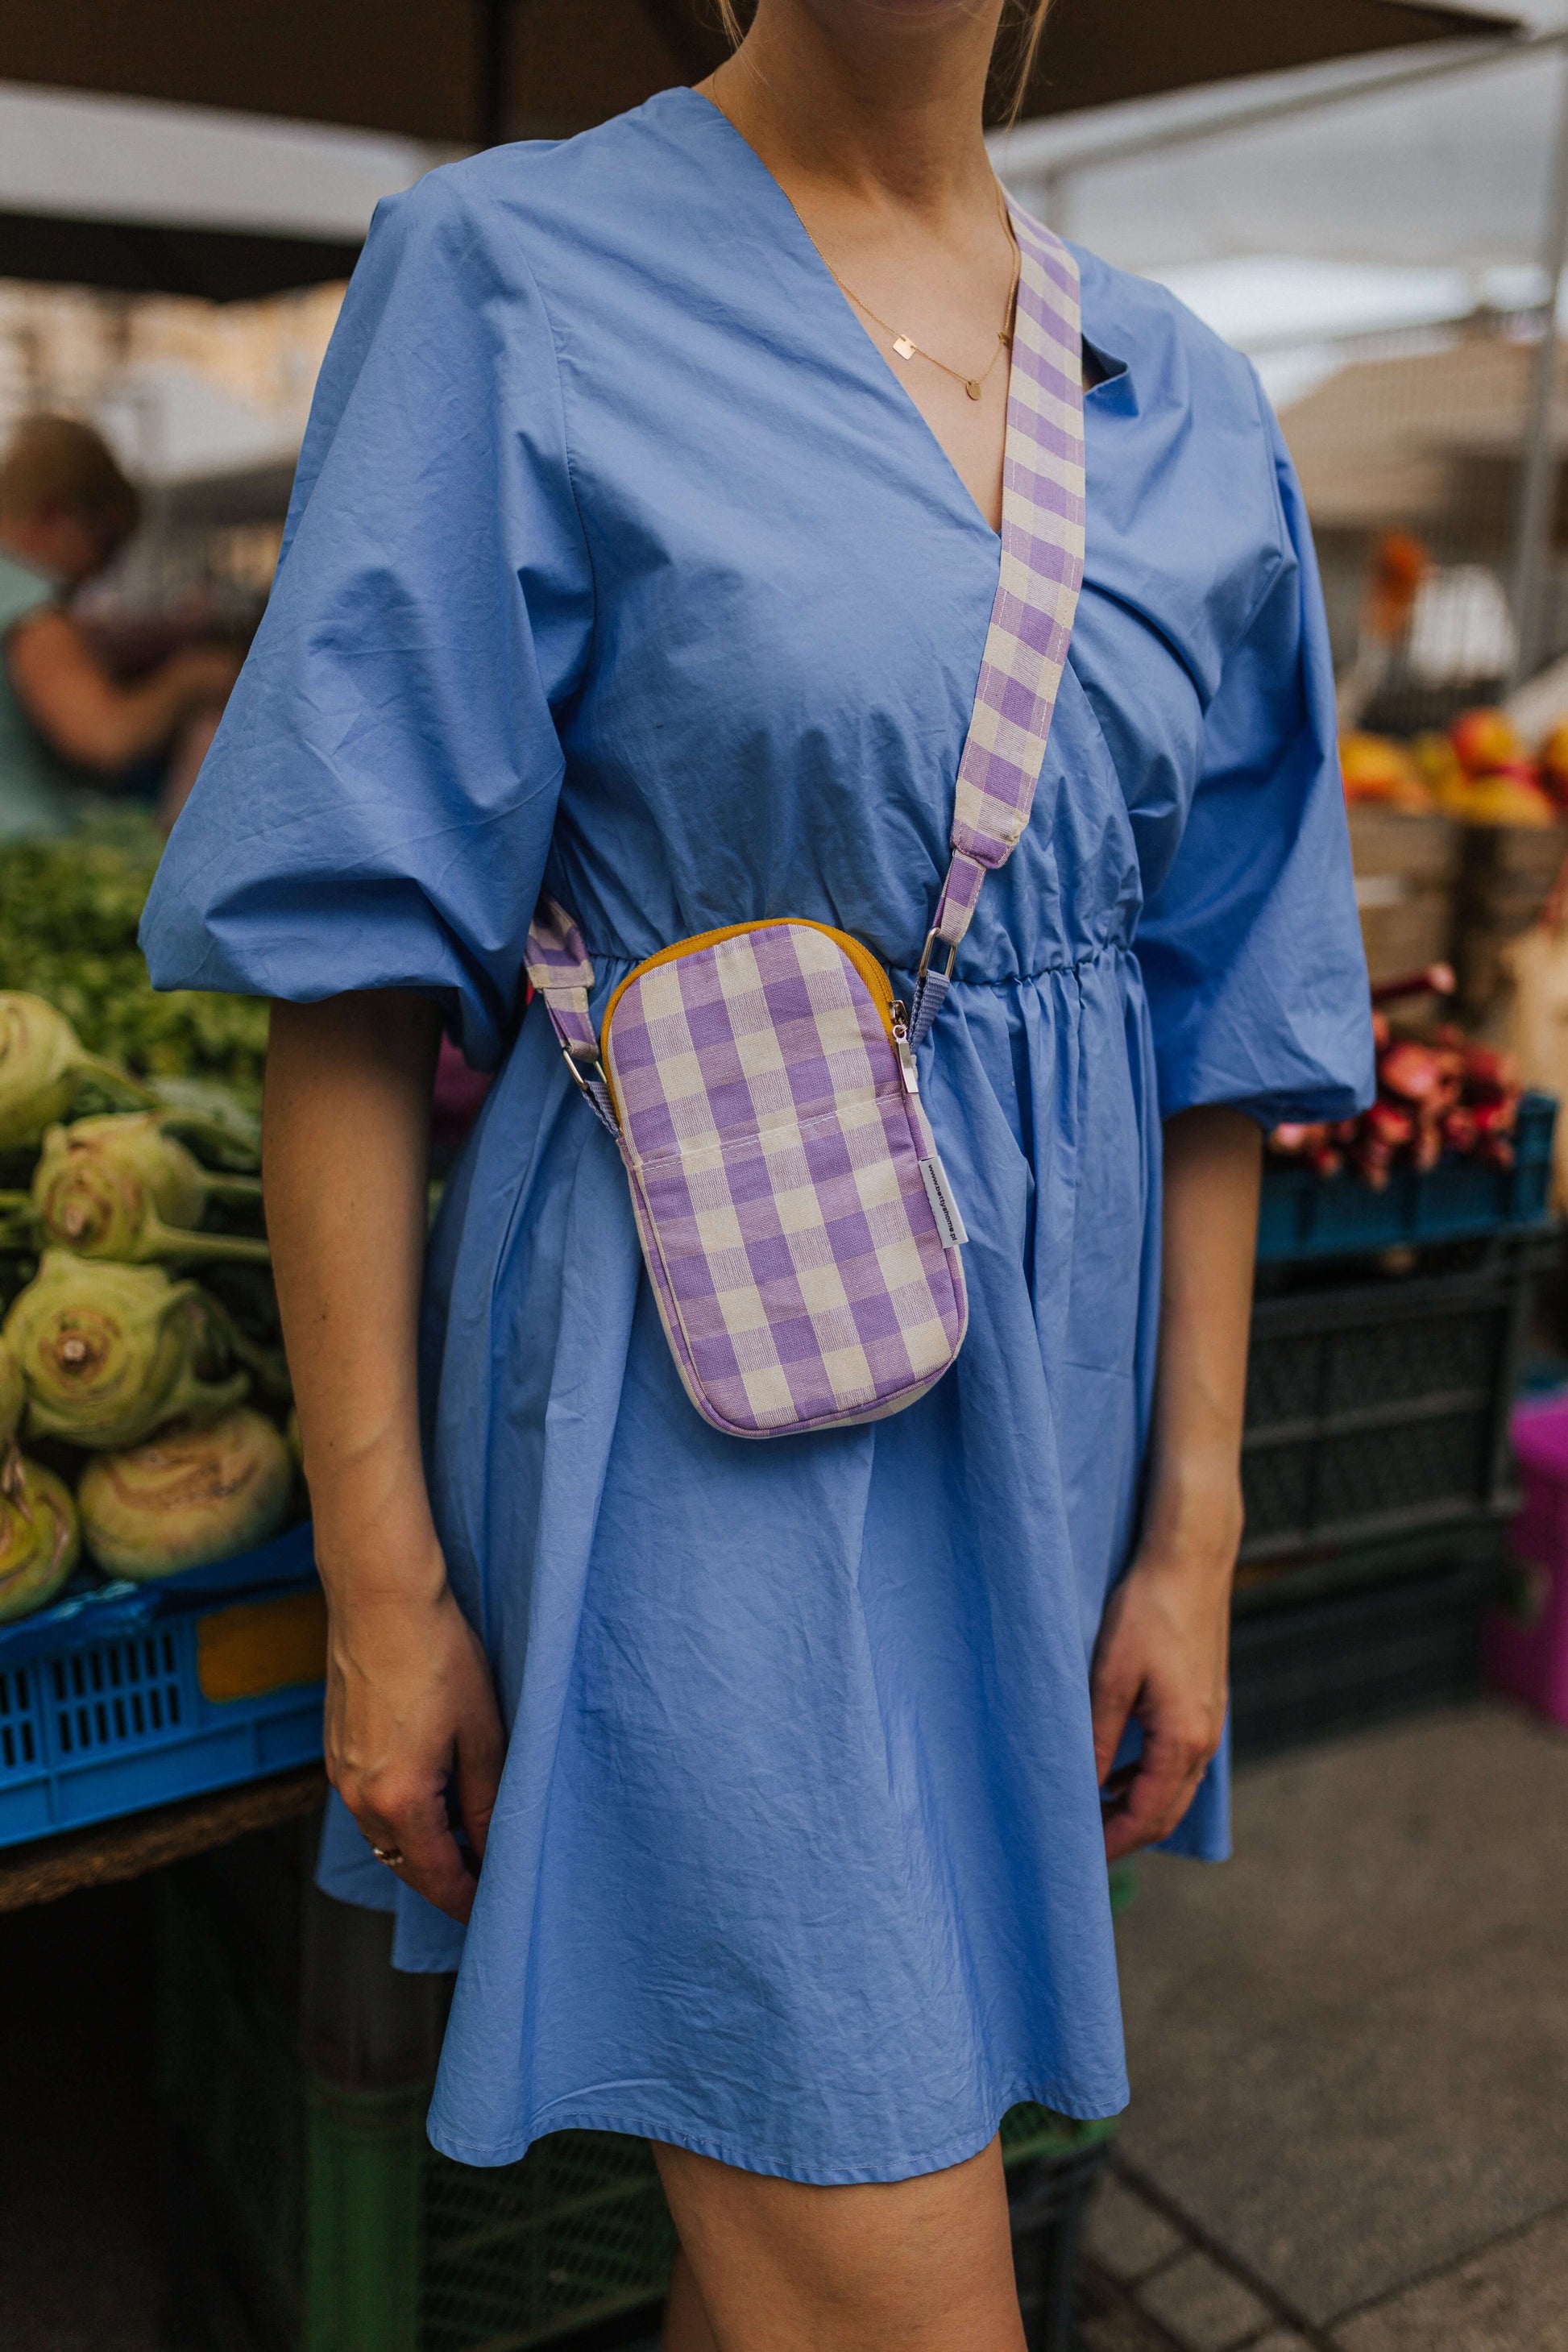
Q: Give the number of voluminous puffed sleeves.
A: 2